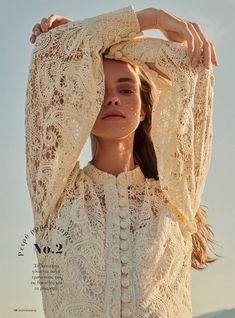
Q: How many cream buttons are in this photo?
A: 11